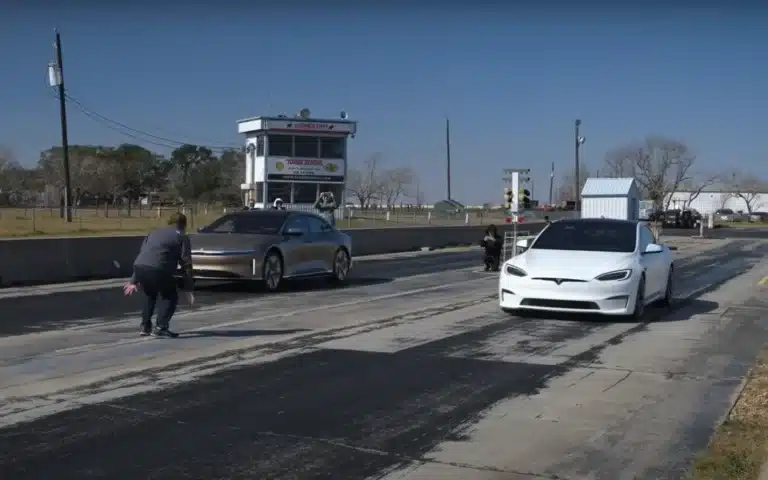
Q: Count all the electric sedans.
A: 2